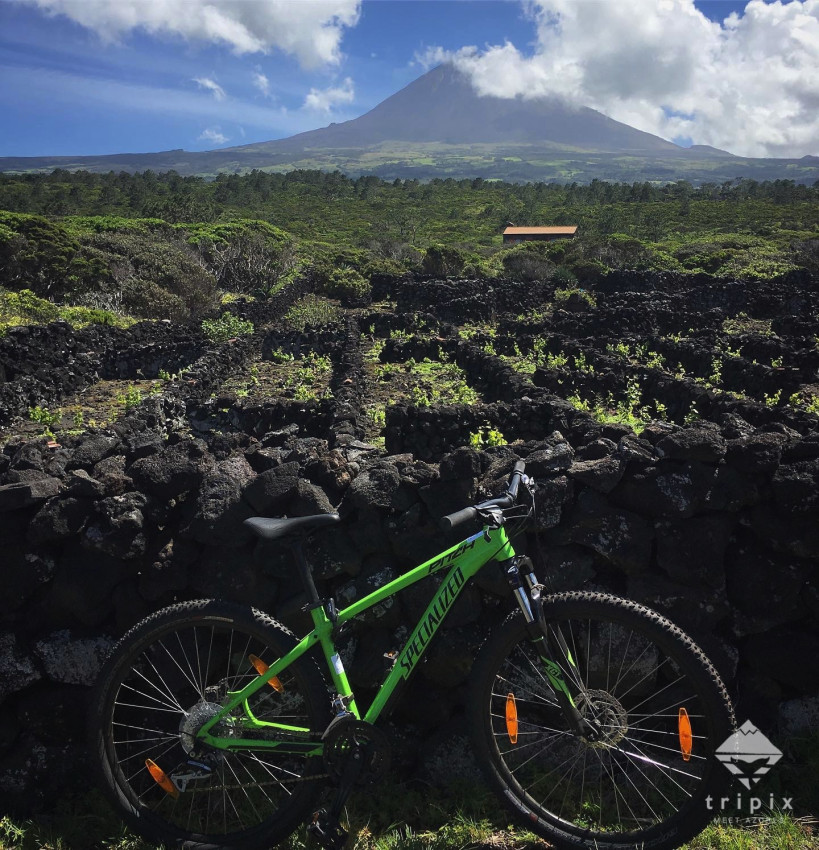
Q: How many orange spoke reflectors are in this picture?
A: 4